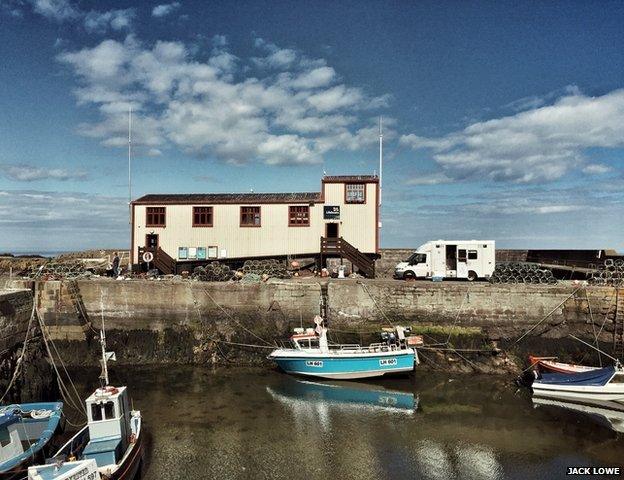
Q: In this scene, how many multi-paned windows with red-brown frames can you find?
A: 5